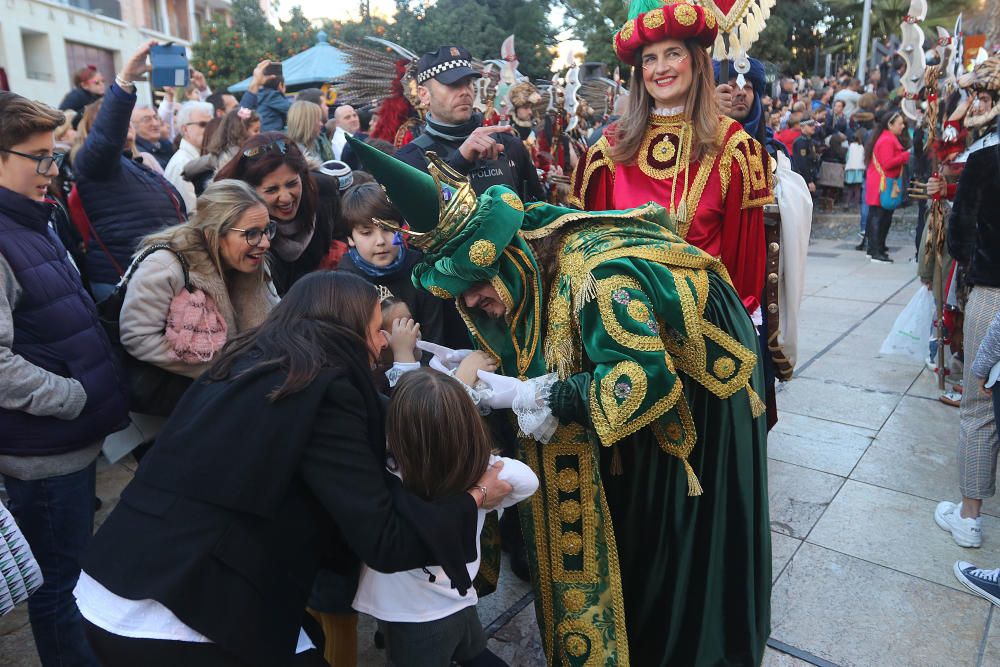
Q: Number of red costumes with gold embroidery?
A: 1